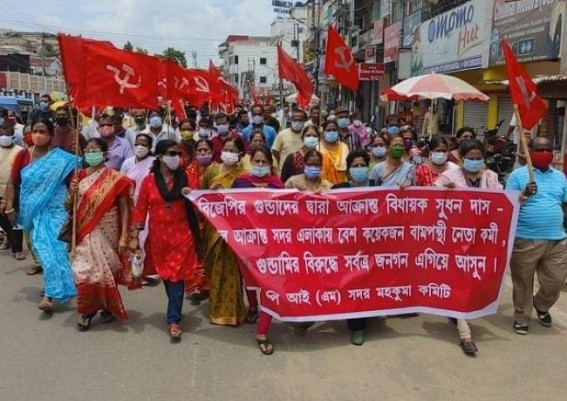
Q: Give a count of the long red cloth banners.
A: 1